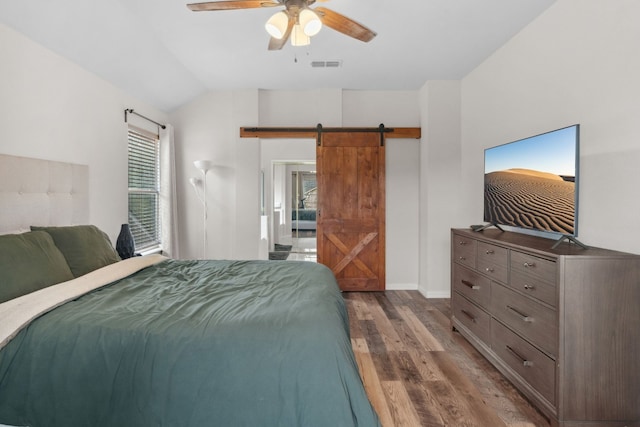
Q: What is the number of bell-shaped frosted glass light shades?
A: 3